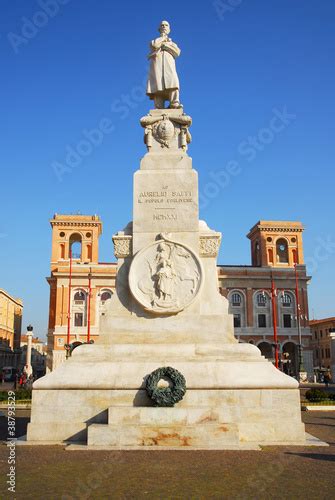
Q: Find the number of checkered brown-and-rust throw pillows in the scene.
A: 0